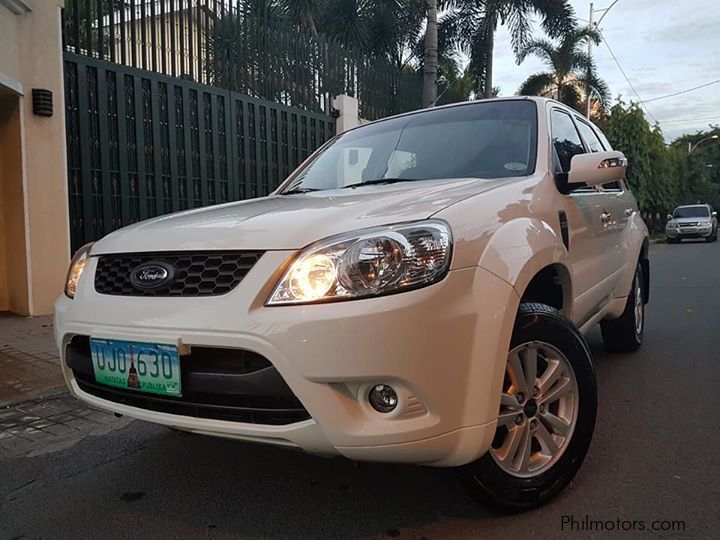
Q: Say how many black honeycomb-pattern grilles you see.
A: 1